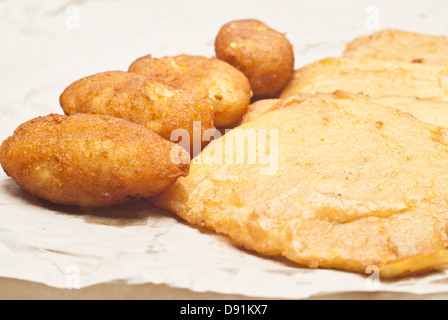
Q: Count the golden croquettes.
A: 4